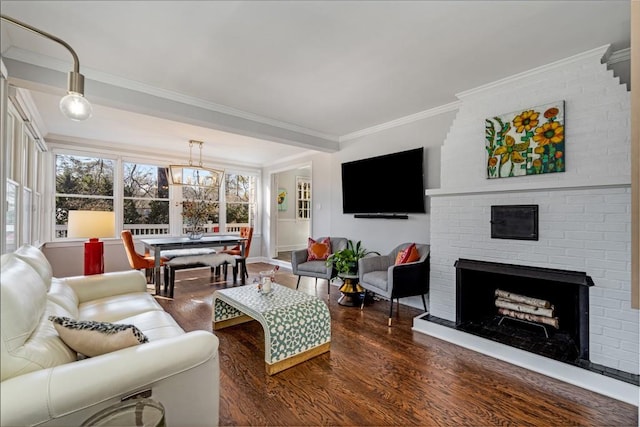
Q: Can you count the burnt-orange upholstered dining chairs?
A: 2